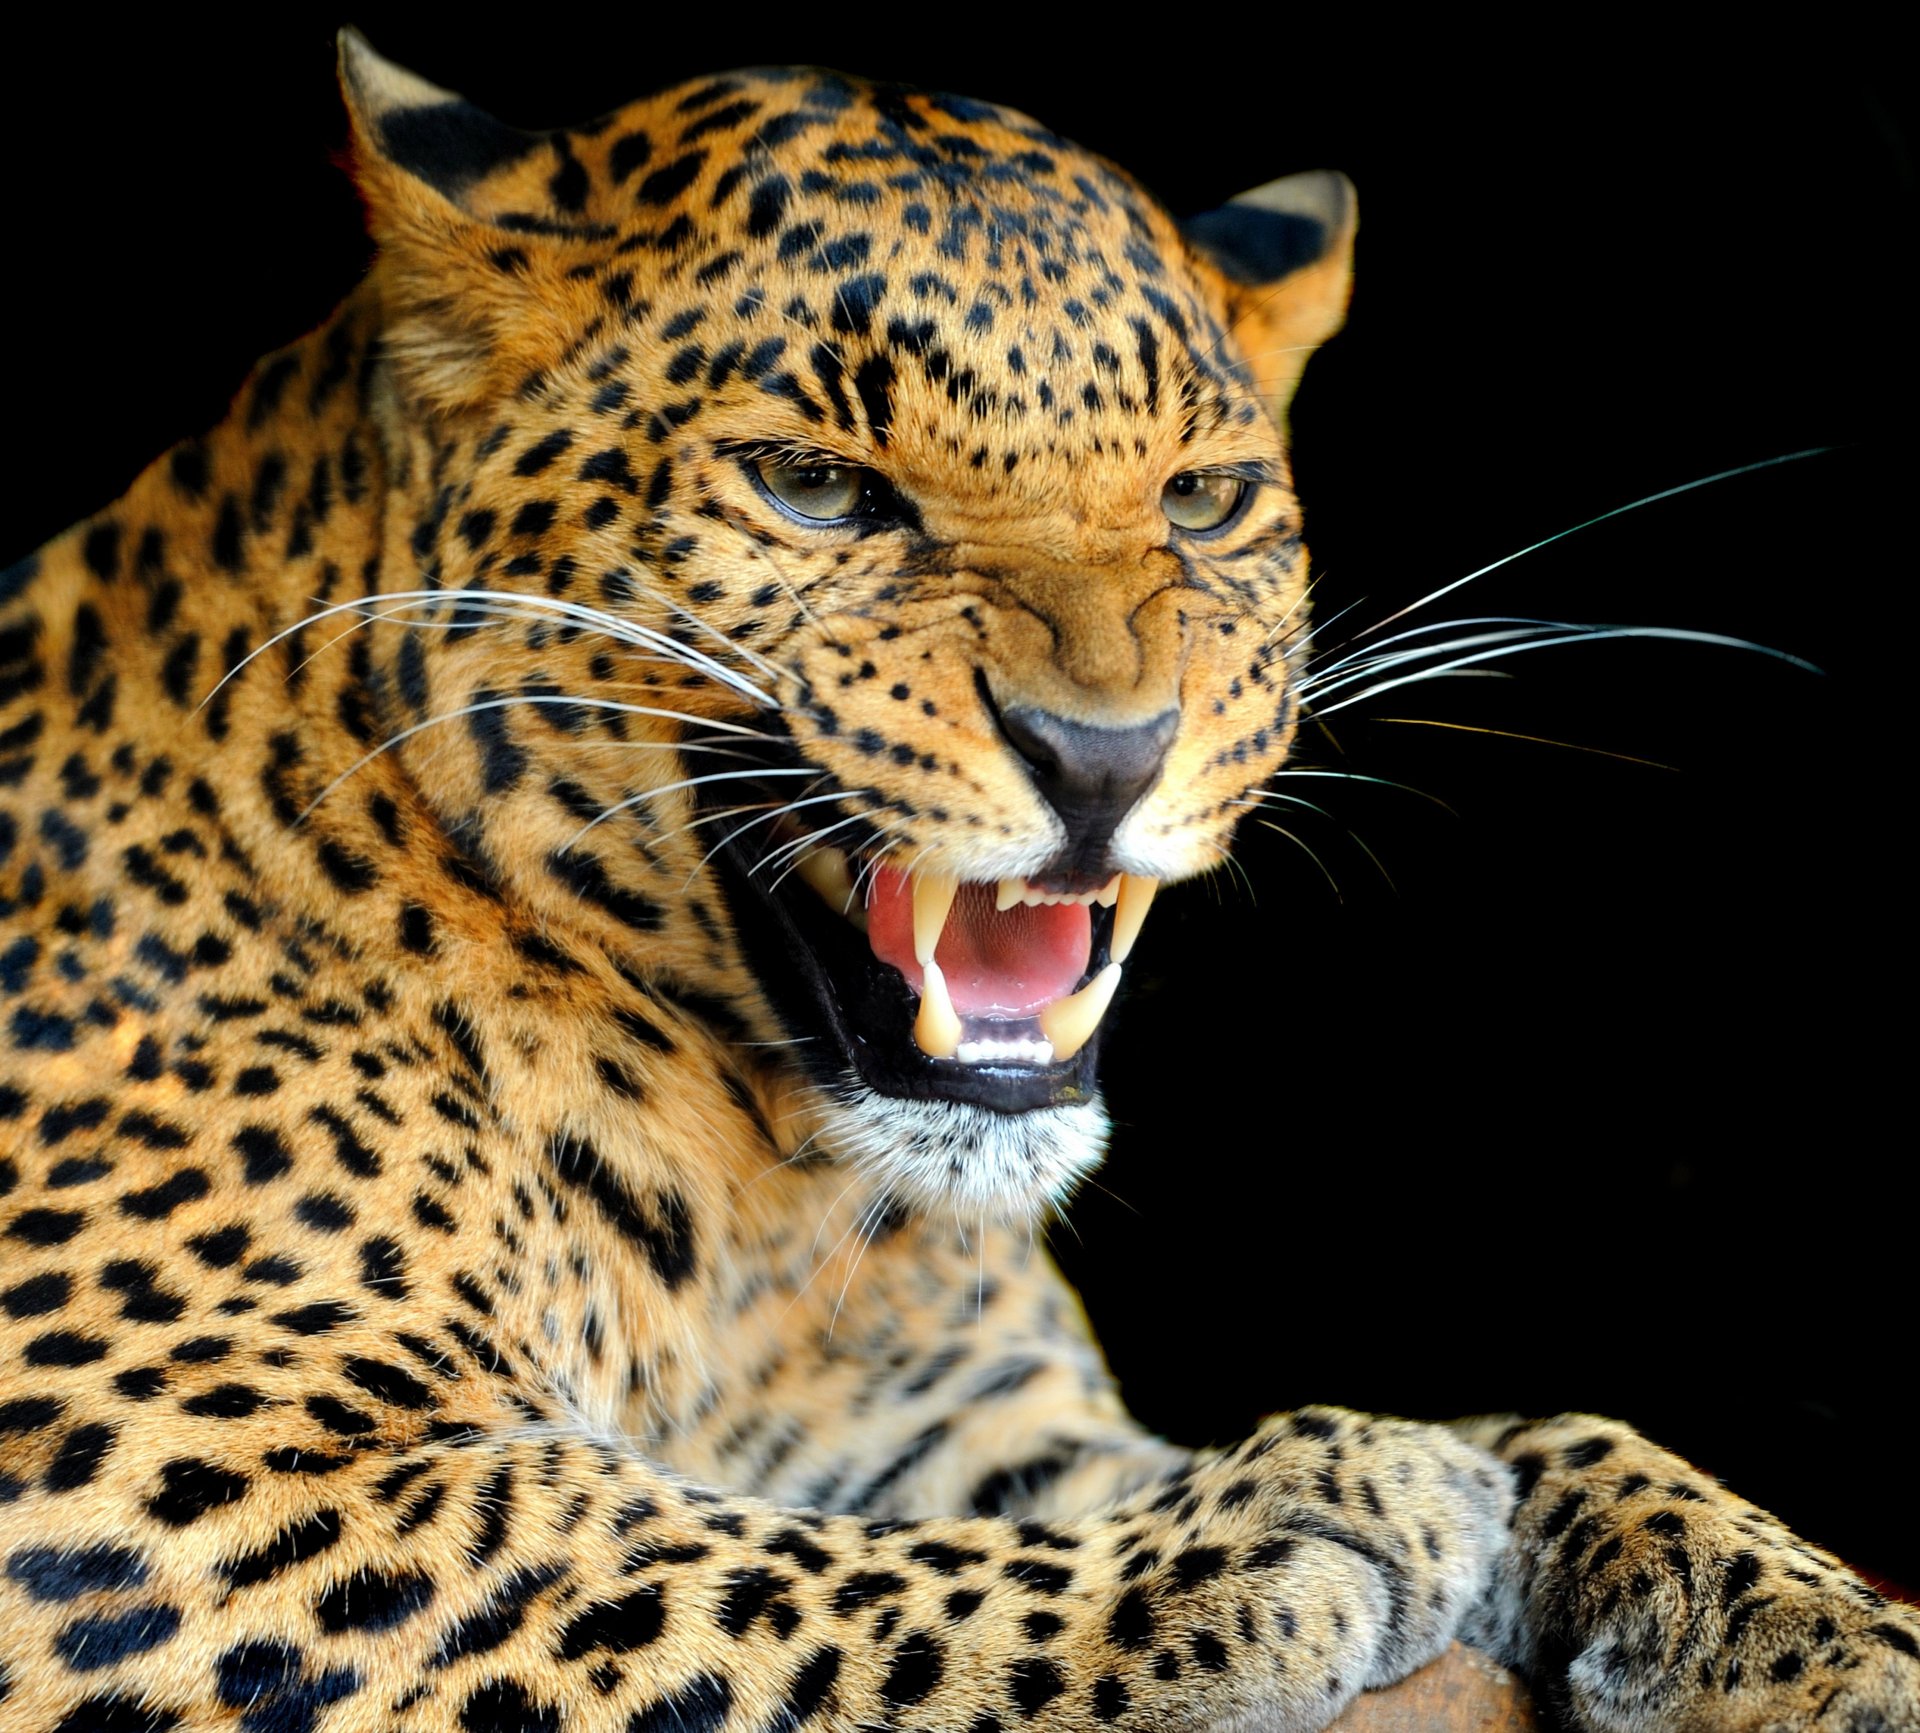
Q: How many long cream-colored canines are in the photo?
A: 4